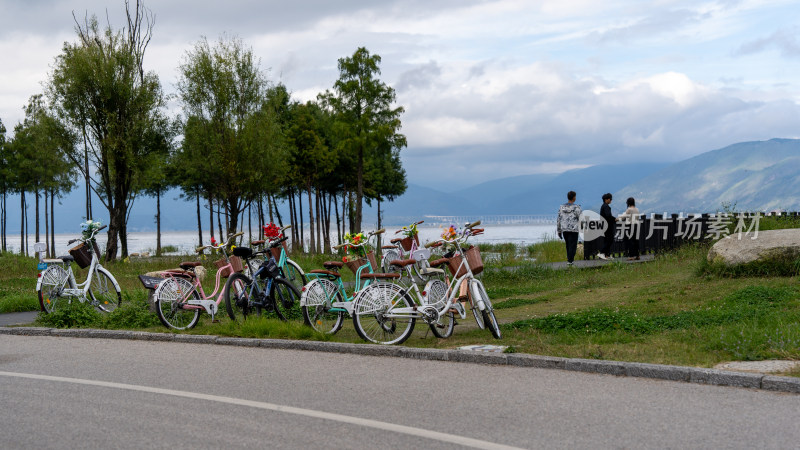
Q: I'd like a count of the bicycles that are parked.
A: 8